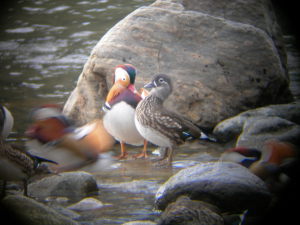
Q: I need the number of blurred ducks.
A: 2